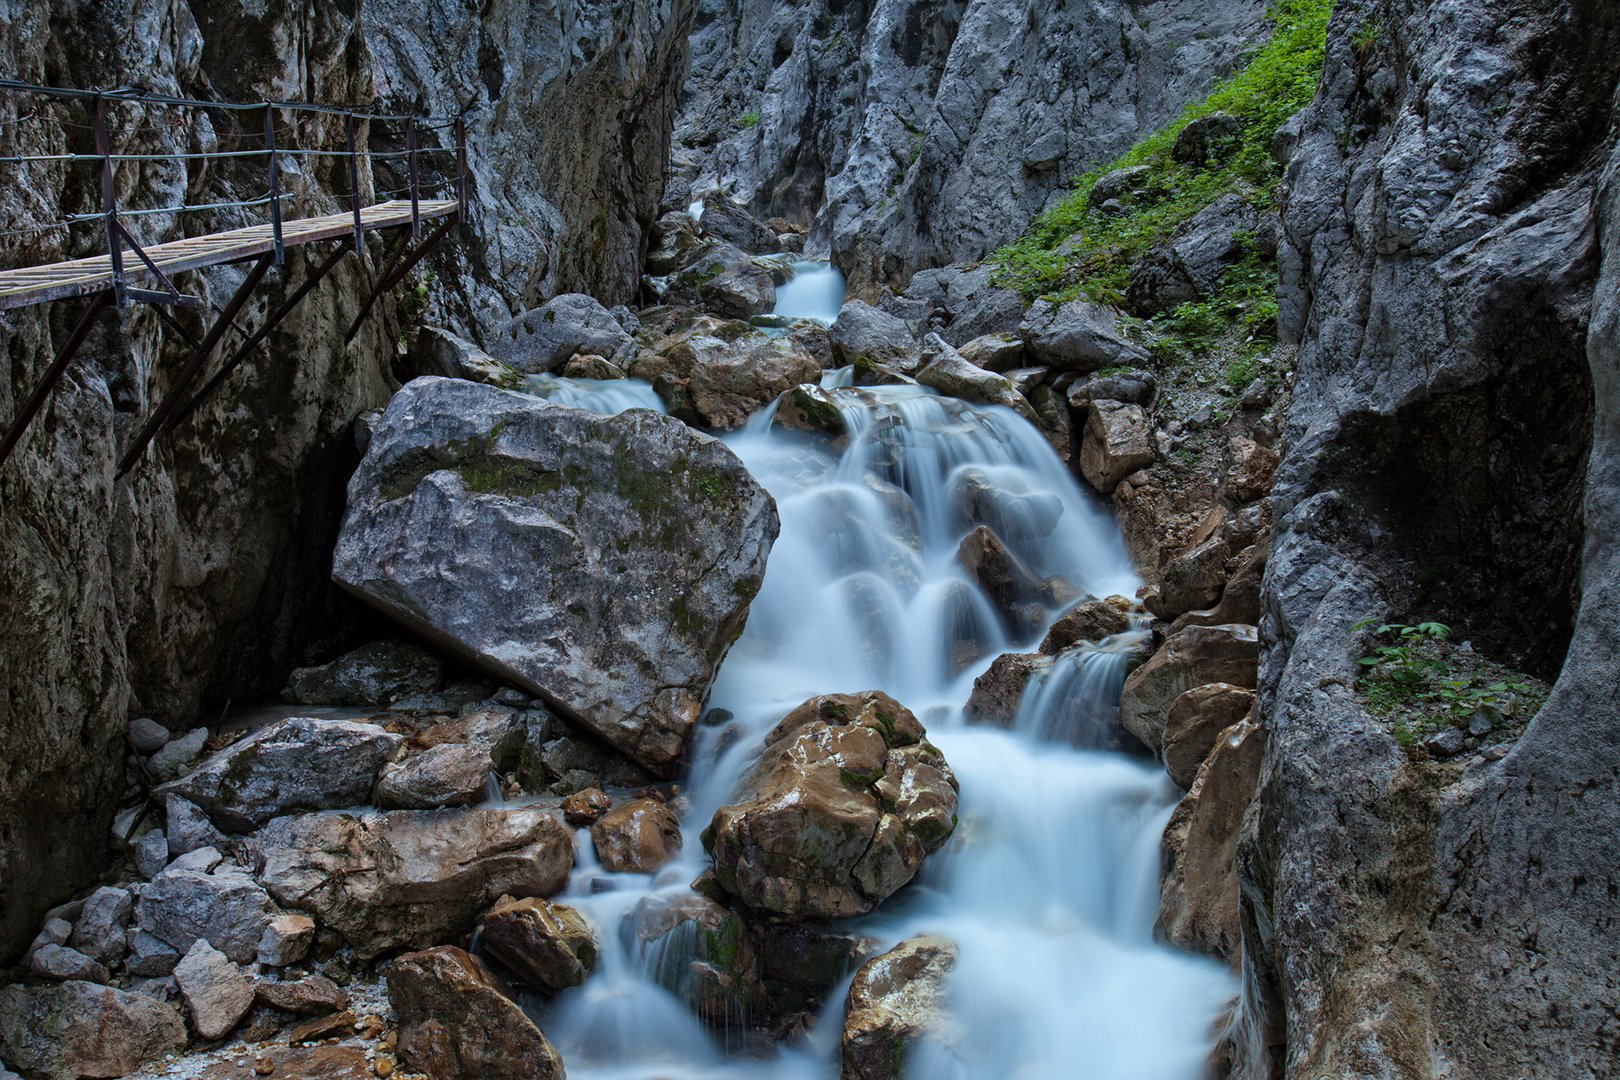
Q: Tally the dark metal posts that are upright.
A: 5